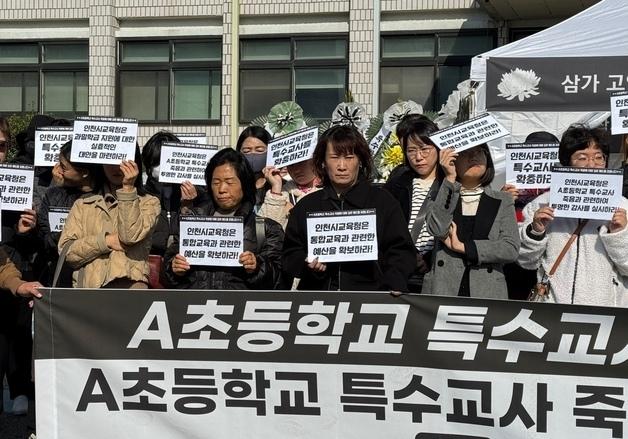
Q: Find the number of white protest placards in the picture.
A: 13